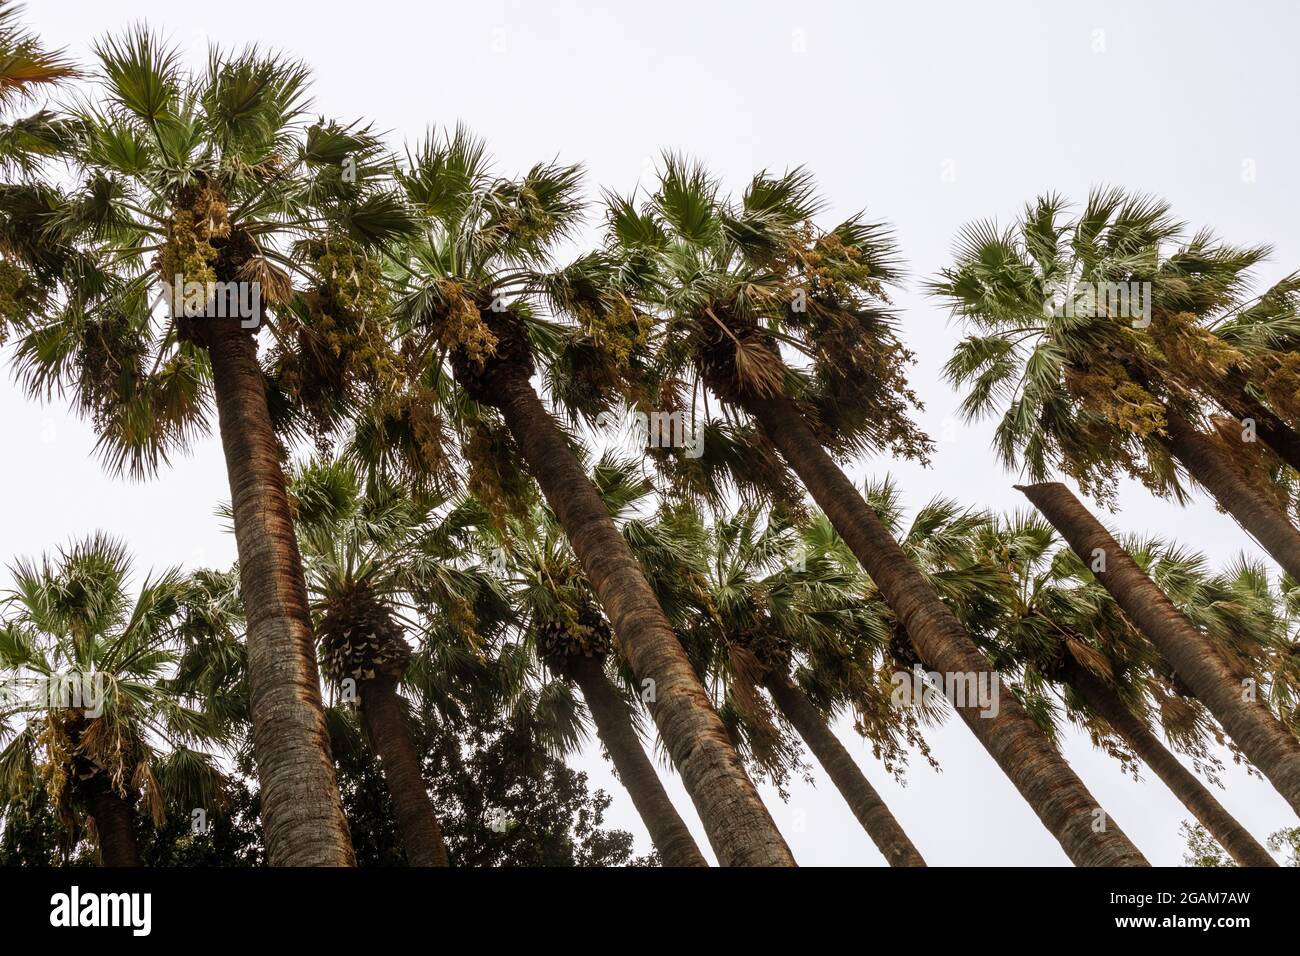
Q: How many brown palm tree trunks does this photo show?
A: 11